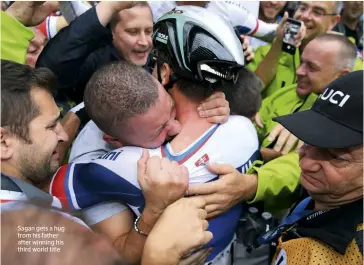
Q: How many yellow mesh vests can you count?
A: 1